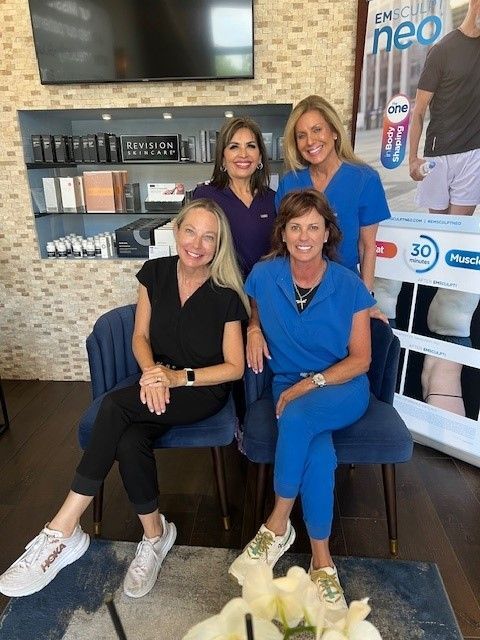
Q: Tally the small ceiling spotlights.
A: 3